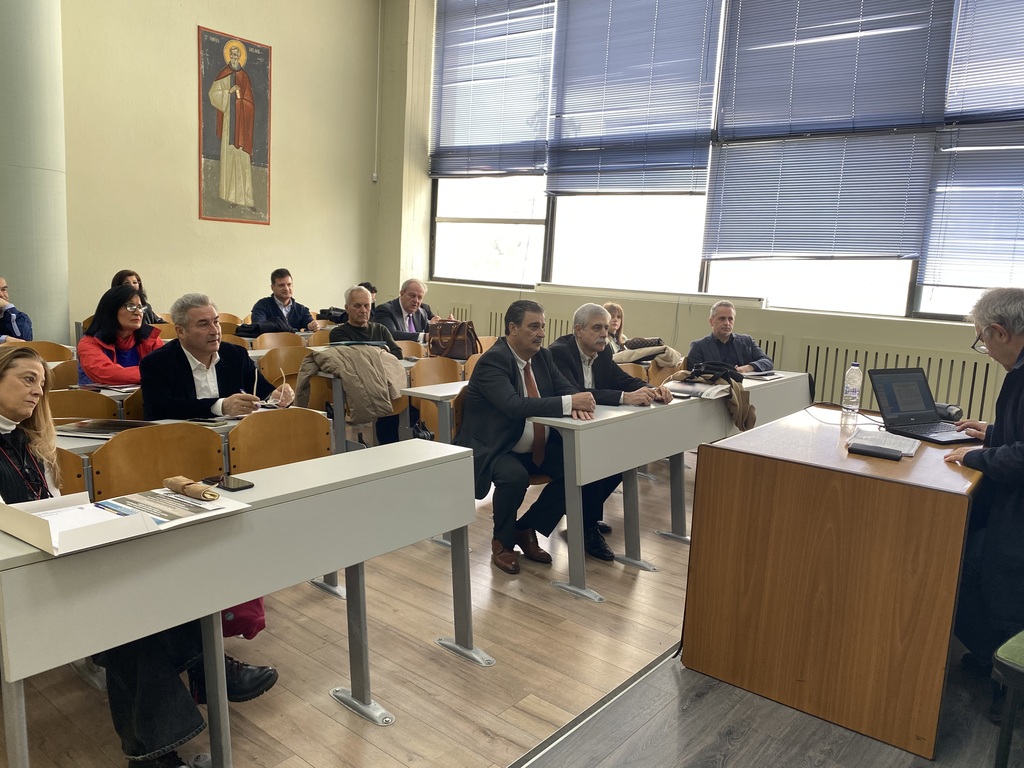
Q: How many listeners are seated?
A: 13